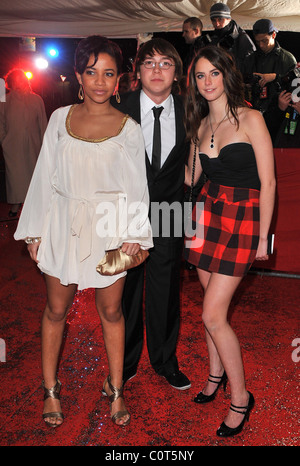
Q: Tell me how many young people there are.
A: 3